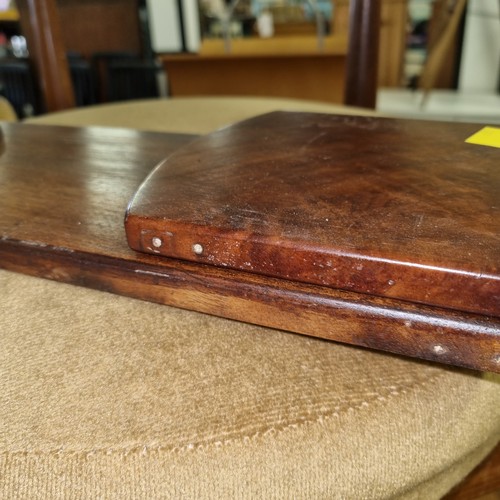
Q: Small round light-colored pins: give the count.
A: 2